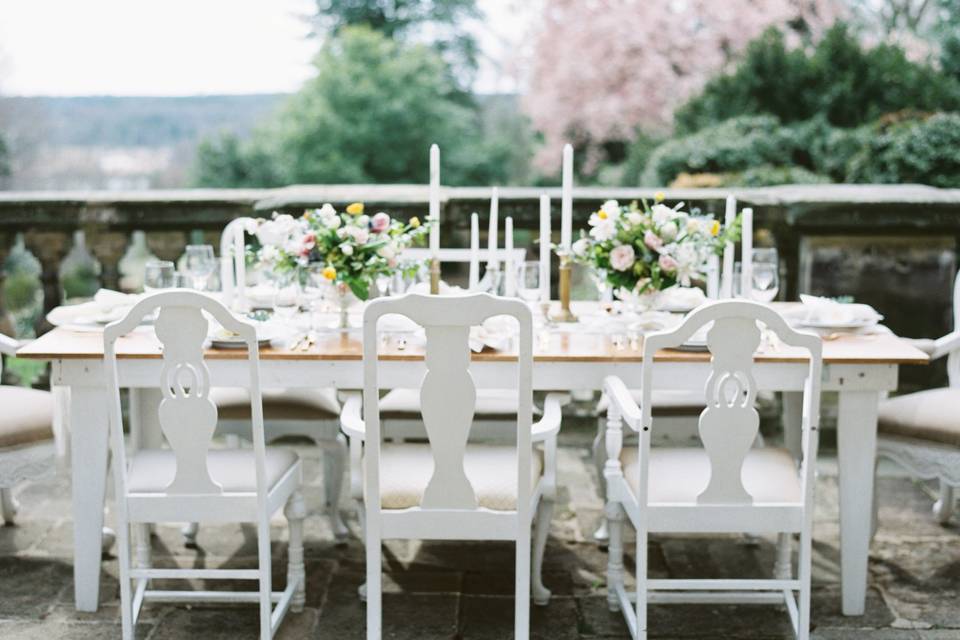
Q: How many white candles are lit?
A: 0